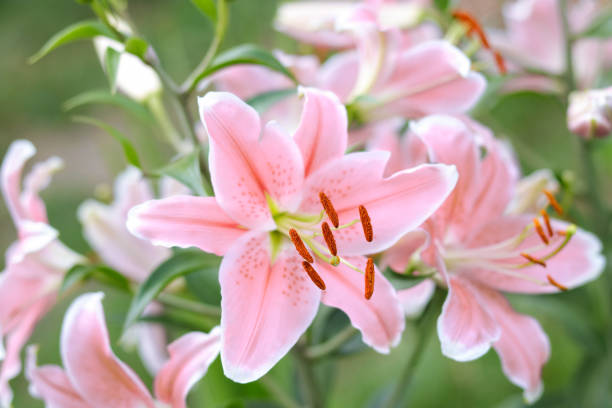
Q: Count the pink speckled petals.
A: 3